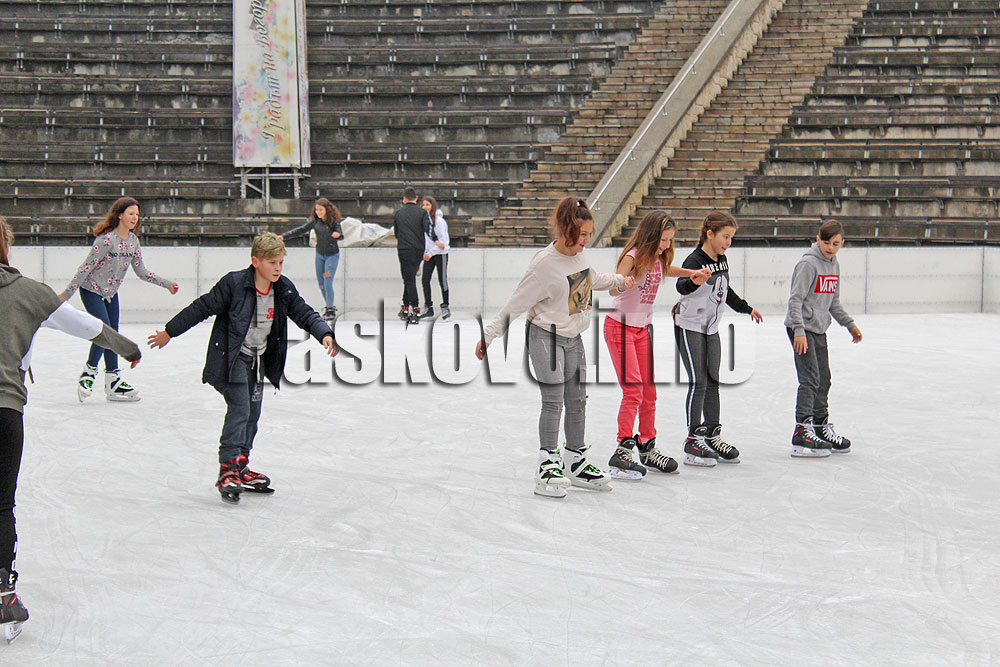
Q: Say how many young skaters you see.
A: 10